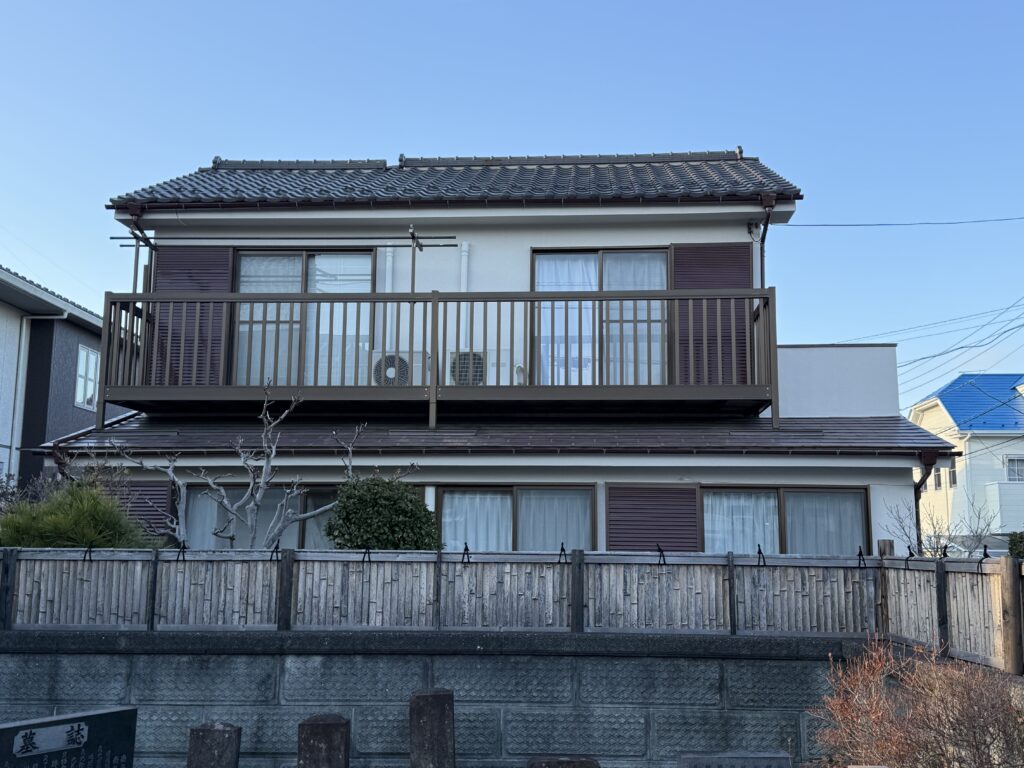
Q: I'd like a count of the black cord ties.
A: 12